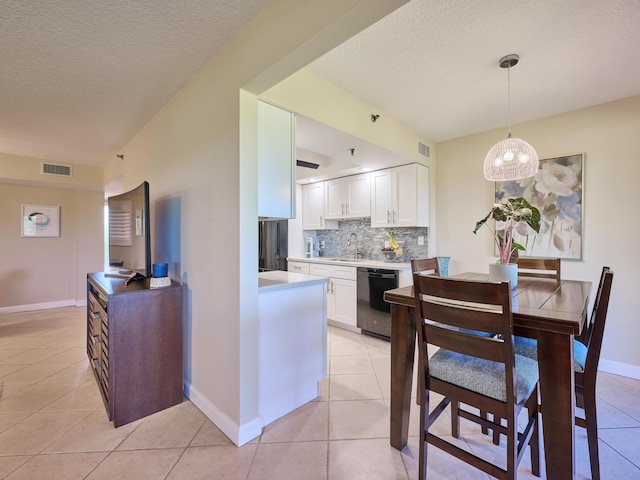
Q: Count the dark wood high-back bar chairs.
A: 4